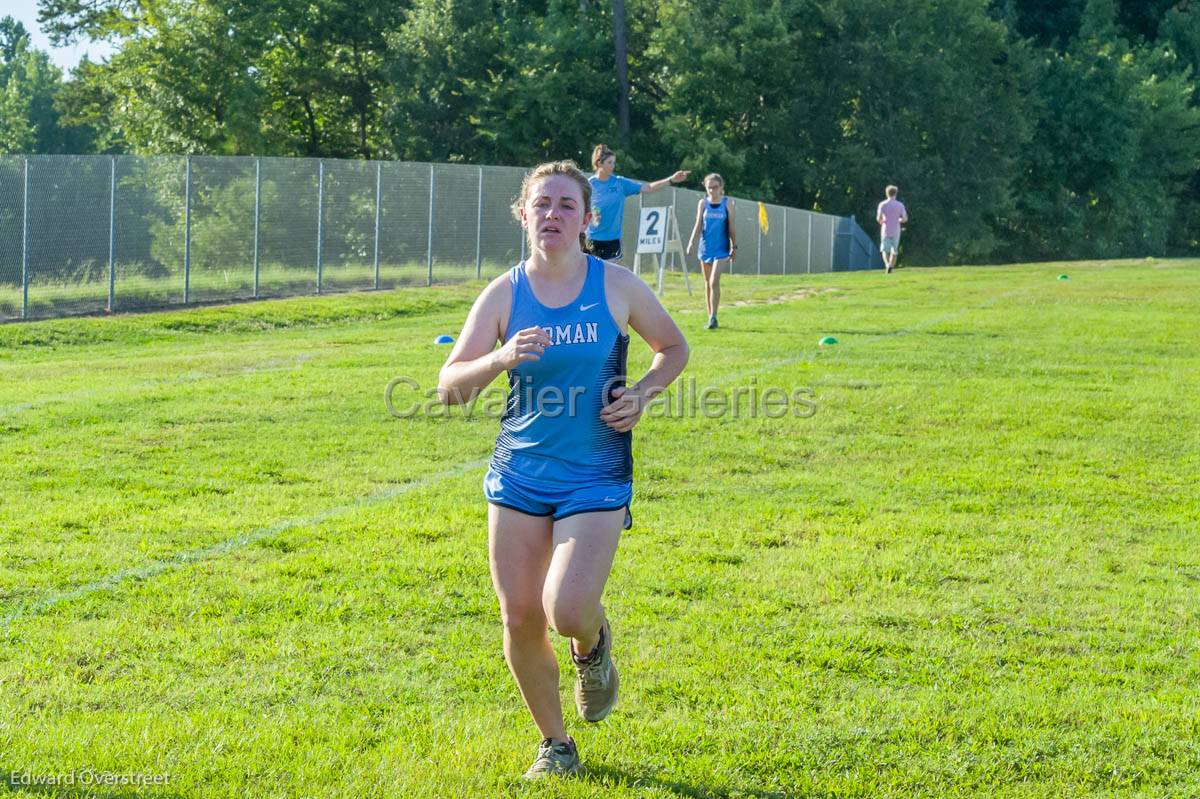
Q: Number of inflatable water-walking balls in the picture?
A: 0